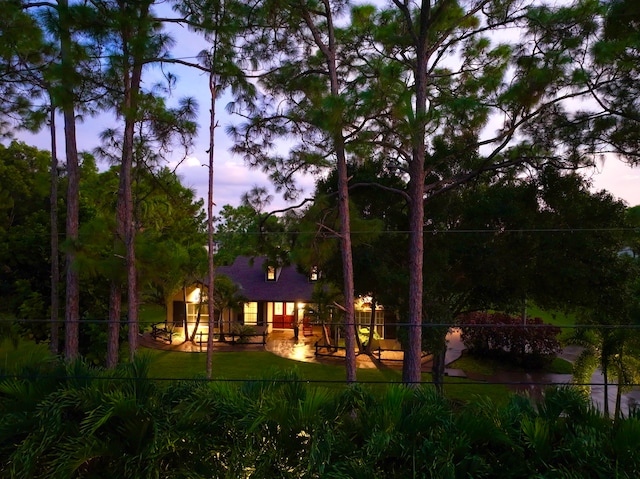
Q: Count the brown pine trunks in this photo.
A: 7